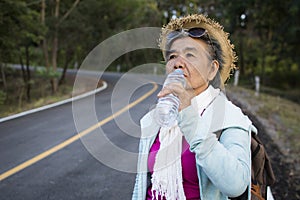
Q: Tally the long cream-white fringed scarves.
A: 1